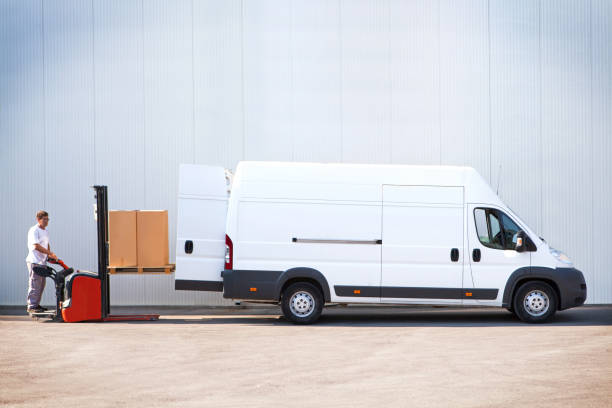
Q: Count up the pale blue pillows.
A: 0